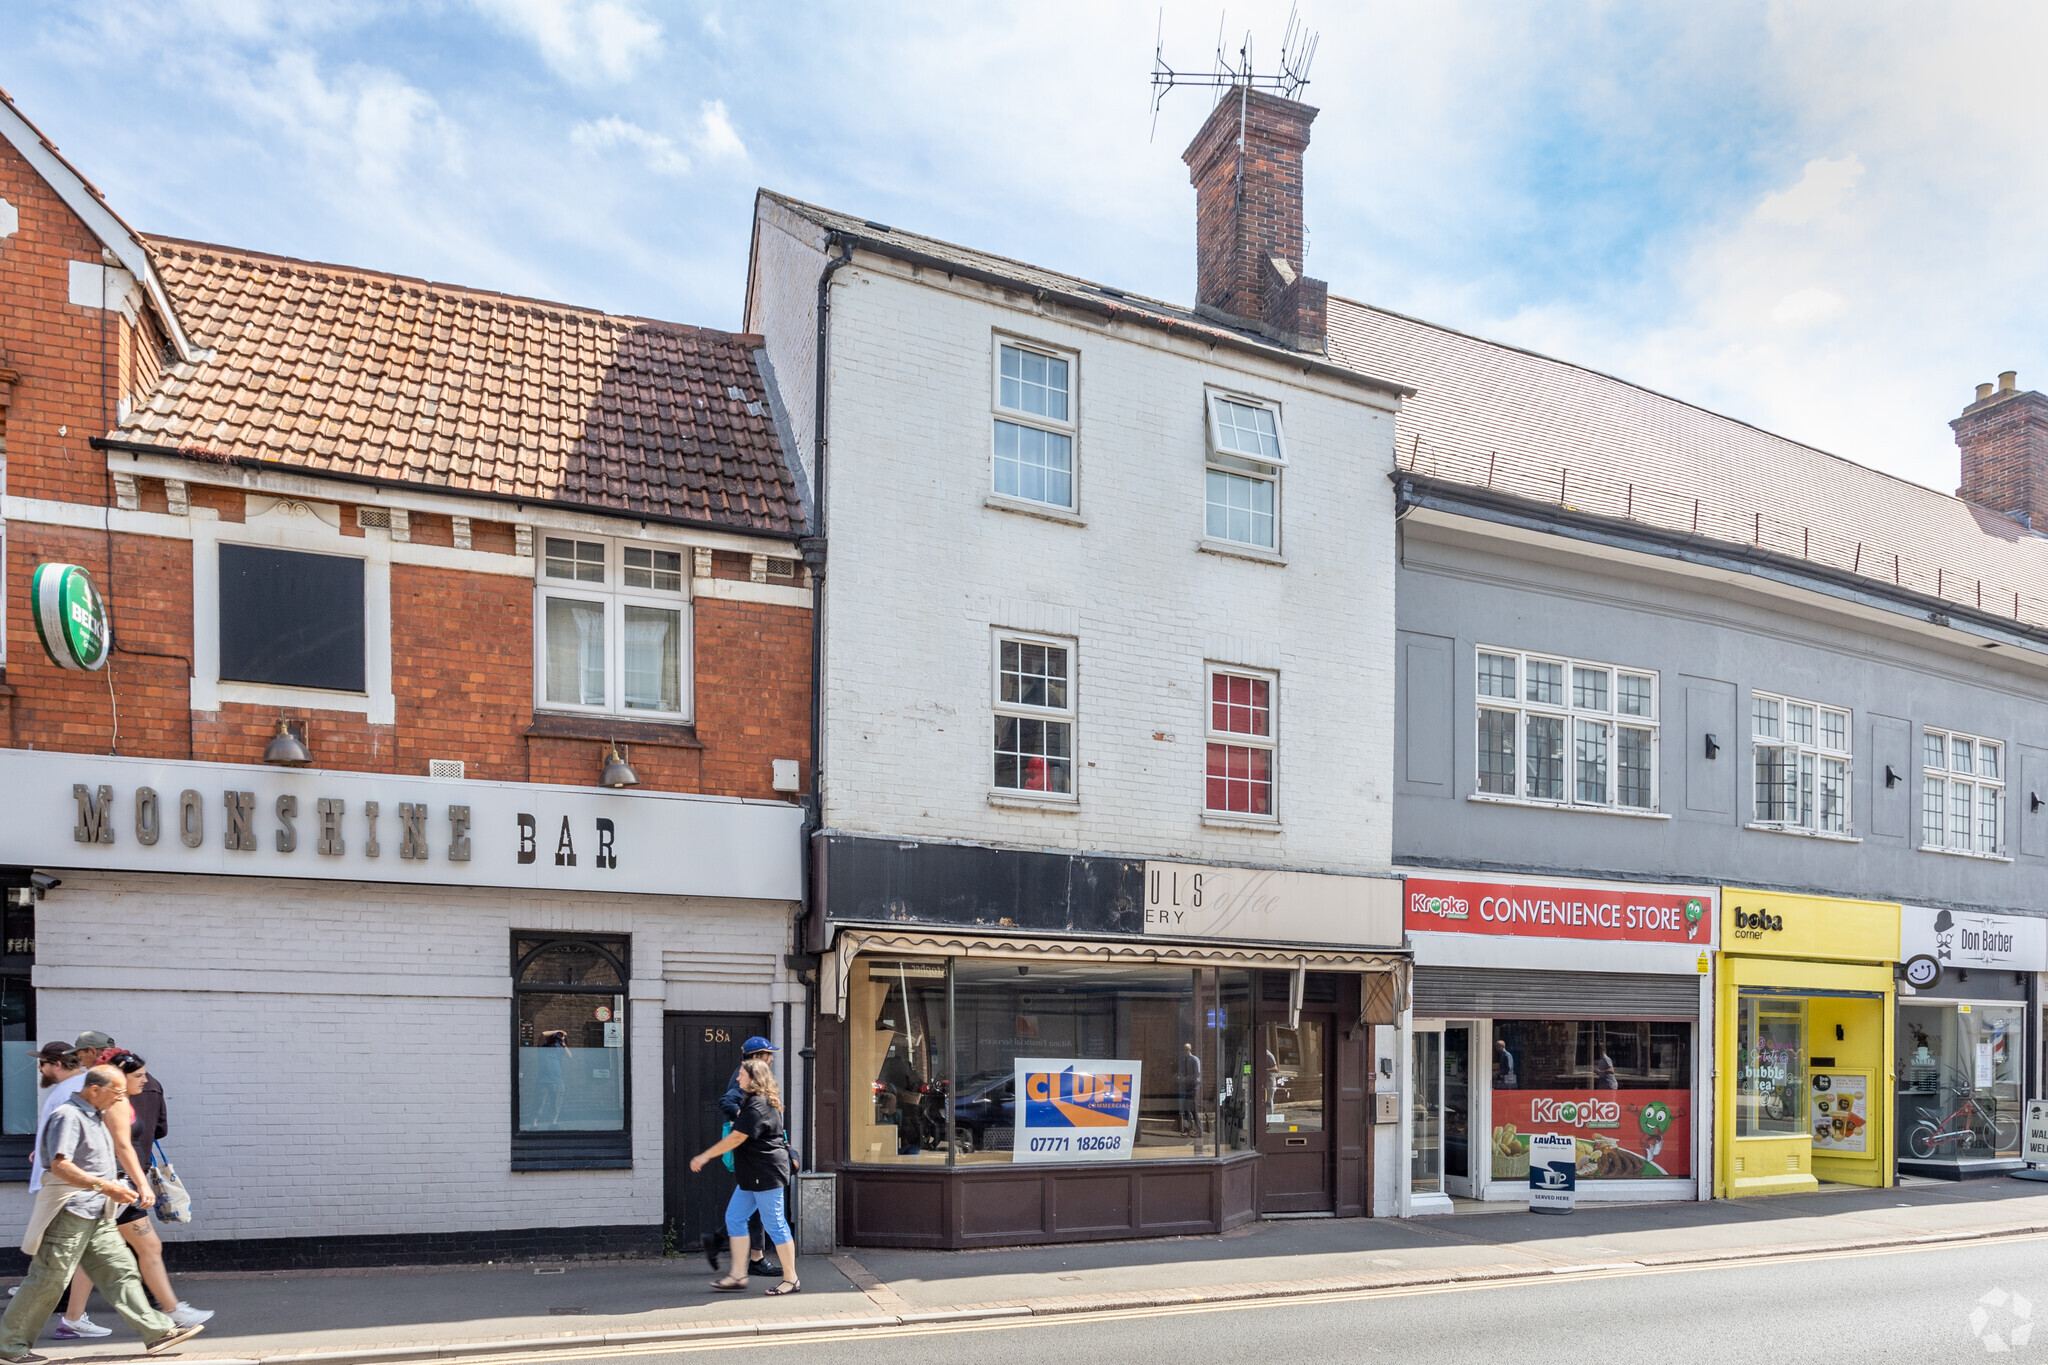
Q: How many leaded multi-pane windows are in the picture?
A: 3